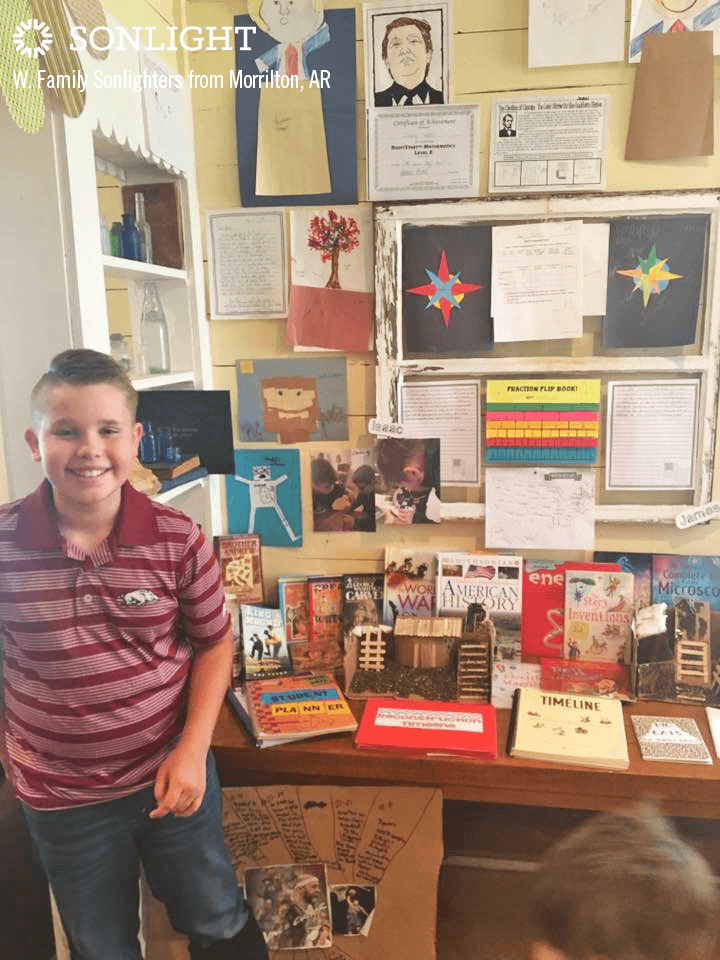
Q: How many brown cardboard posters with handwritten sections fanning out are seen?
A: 1